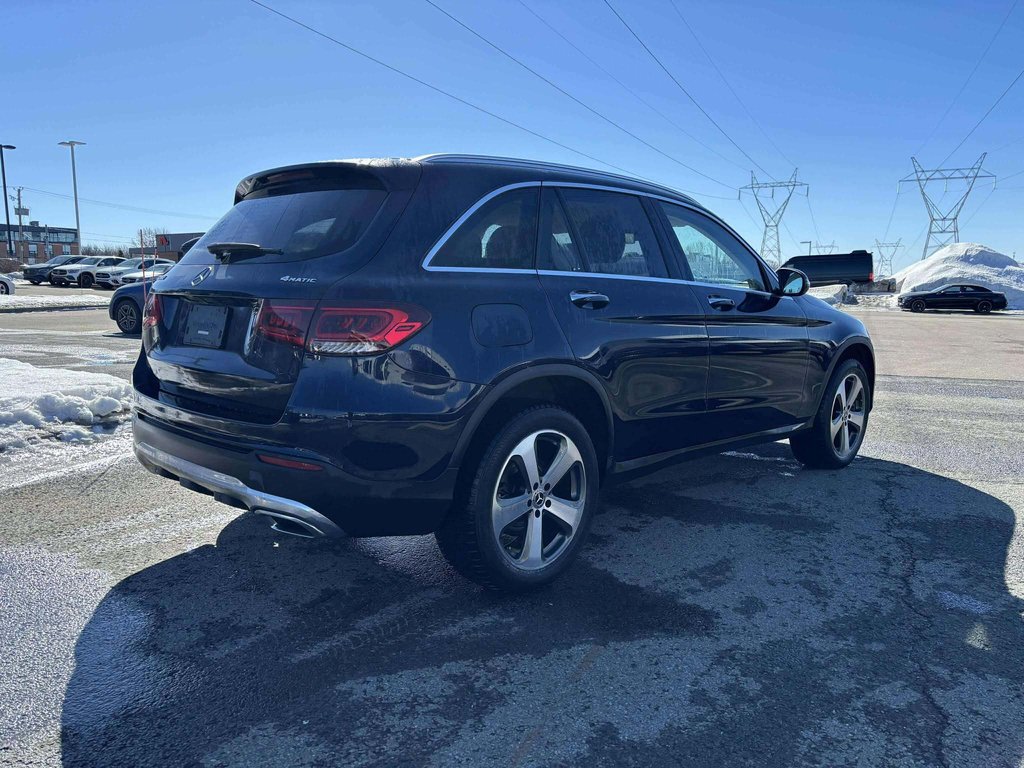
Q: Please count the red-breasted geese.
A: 0